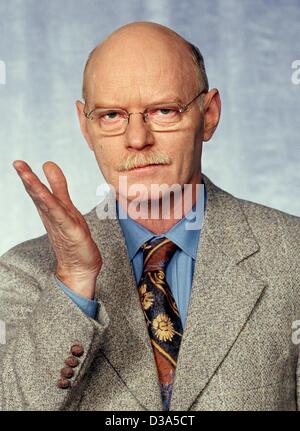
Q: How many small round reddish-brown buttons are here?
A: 4